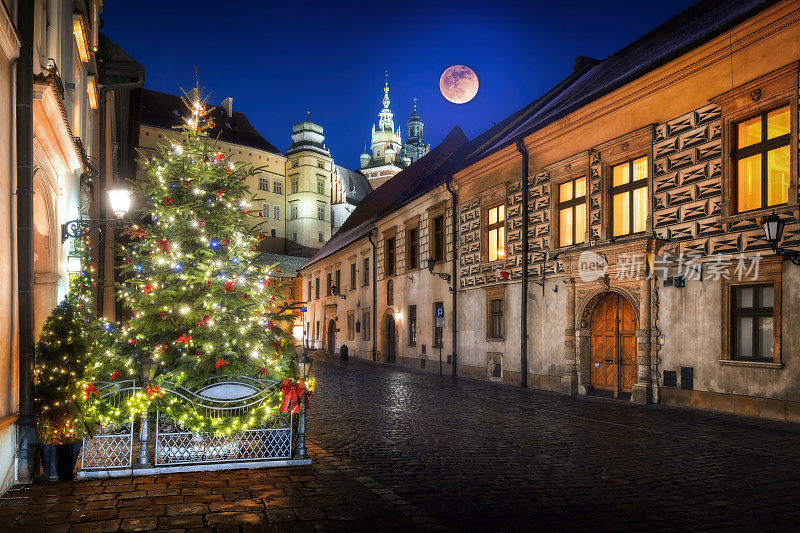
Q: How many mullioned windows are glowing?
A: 4